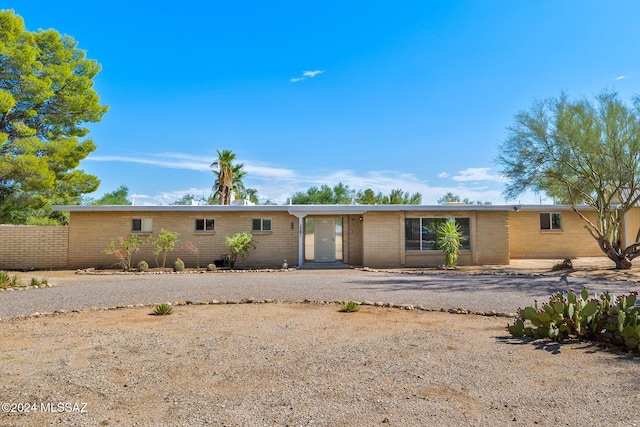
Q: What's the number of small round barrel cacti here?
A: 3